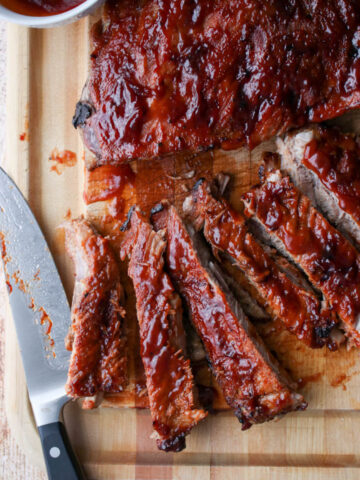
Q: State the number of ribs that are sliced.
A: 6